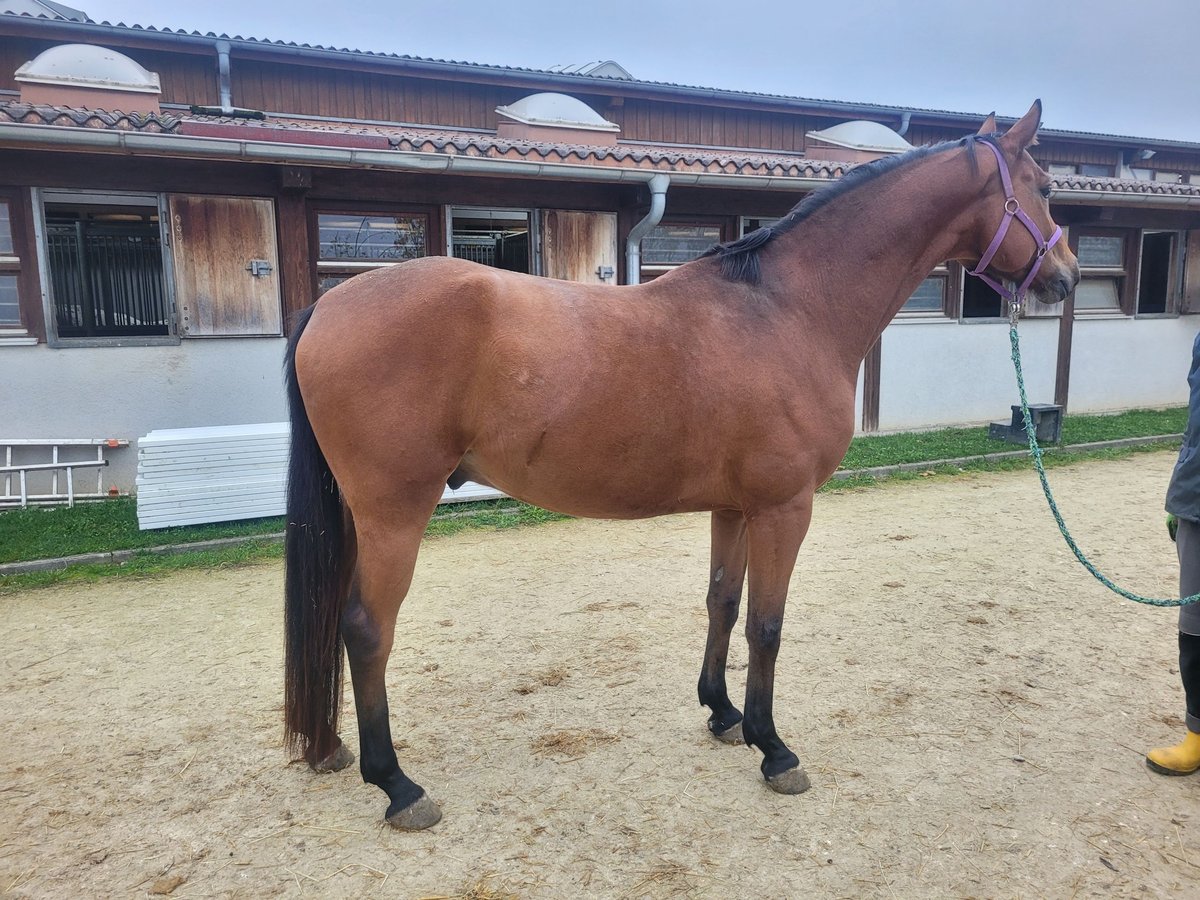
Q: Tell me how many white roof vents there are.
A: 3